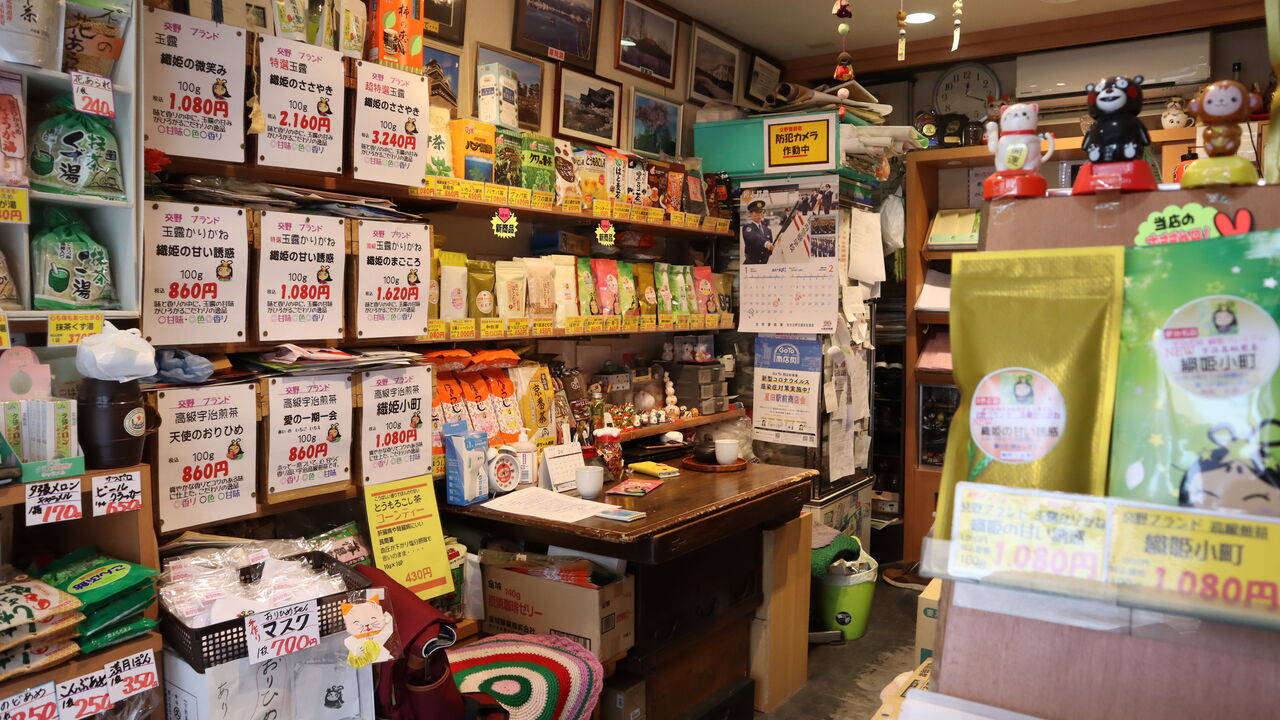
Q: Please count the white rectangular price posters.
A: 9